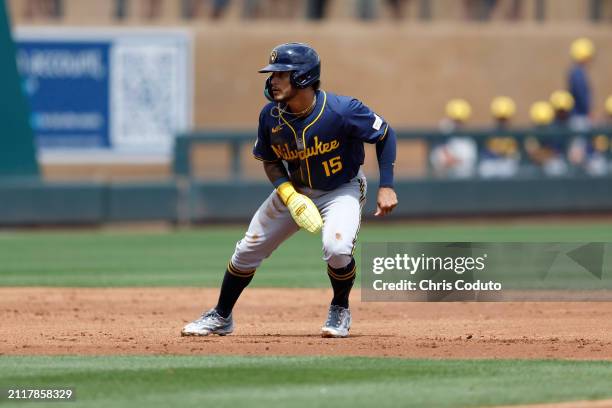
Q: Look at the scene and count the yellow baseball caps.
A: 6